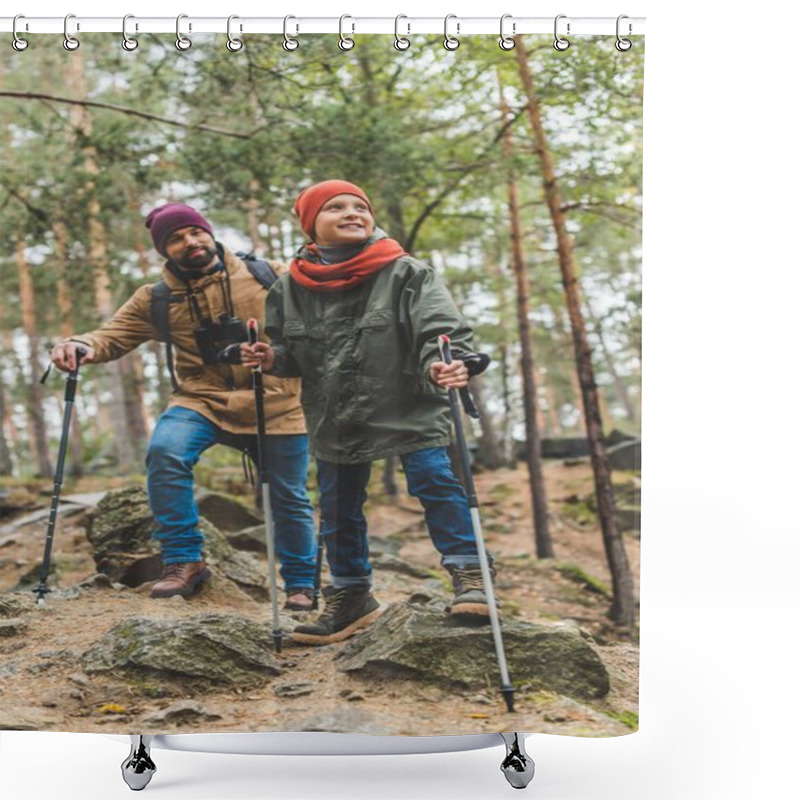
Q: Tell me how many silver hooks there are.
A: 12